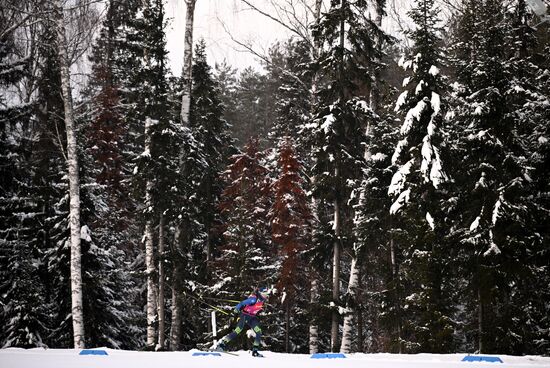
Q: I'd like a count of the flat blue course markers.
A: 4